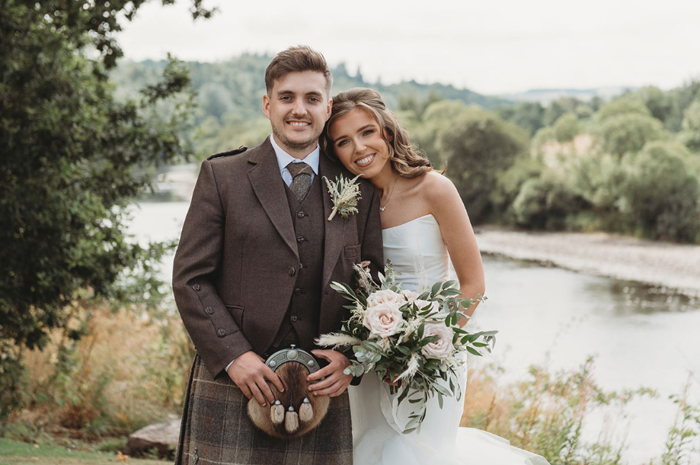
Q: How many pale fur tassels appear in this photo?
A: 3